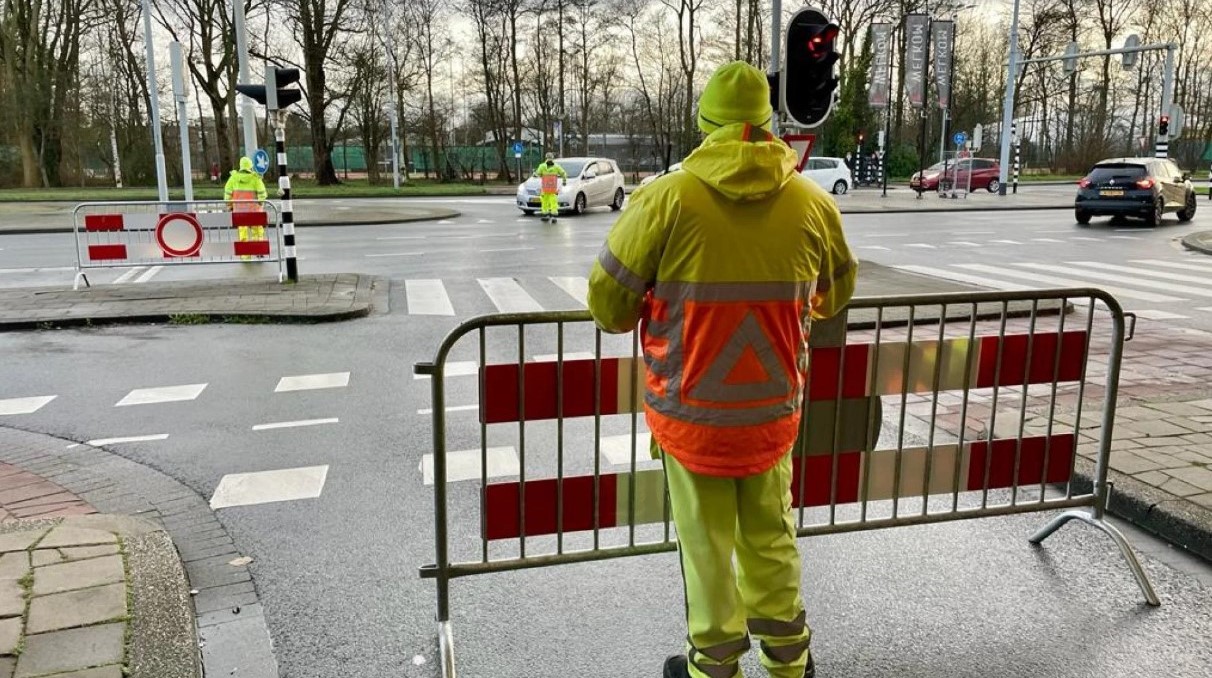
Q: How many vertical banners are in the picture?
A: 3